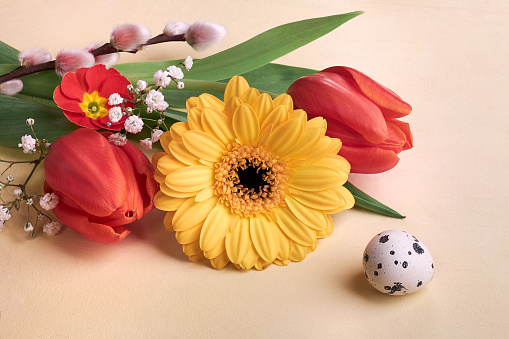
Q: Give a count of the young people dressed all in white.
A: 0